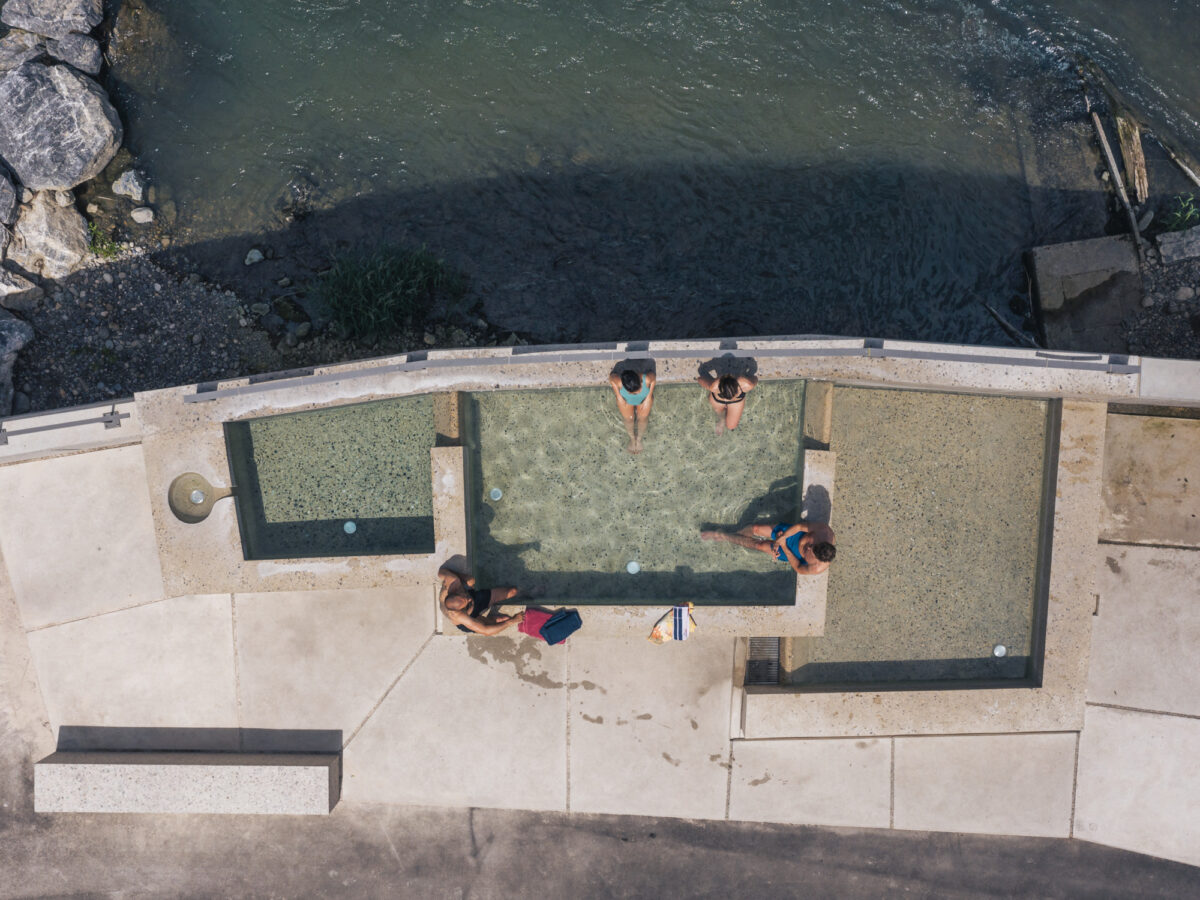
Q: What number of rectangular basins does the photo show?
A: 3